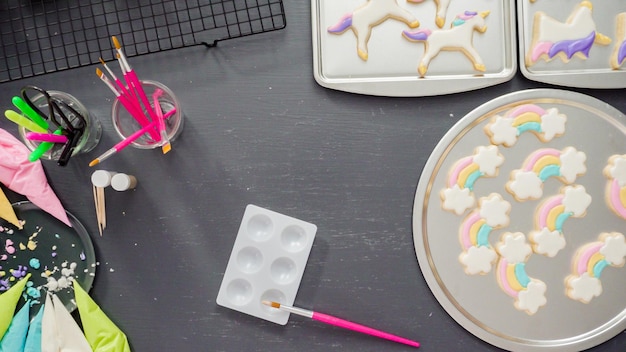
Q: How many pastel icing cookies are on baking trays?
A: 13